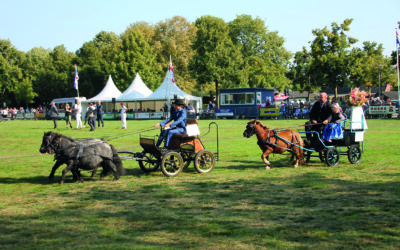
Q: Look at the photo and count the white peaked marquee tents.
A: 3